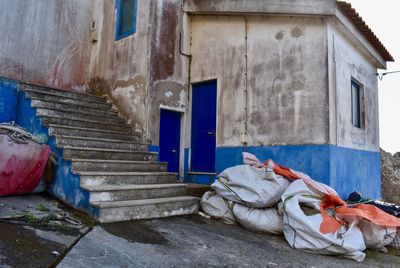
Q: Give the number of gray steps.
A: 12